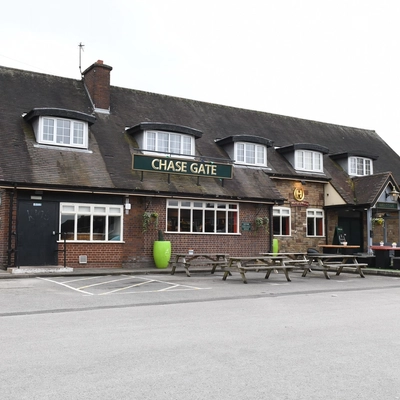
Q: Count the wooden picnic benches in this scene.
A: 4